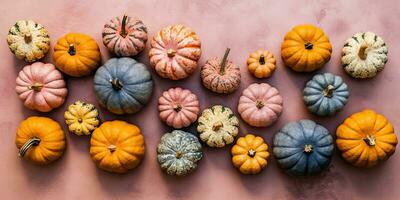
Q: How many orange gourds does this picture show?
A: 7